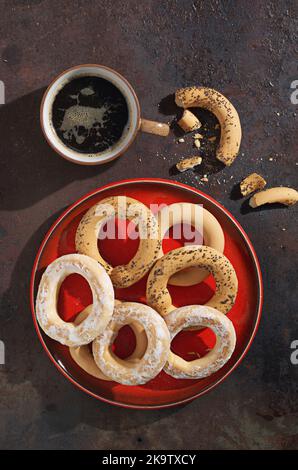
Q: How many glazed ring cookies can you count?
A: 3